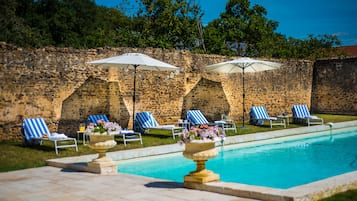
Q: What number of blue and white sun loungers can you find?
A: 6